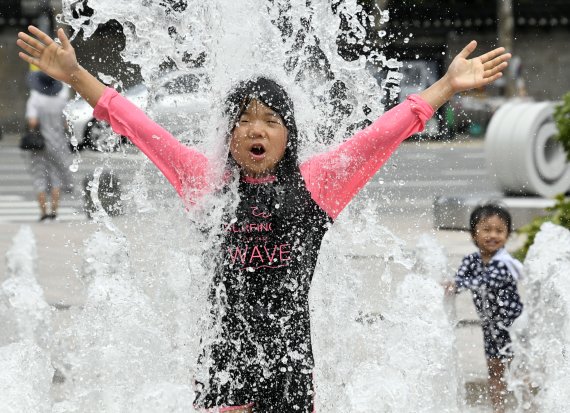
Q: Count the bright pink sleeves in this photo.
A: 2